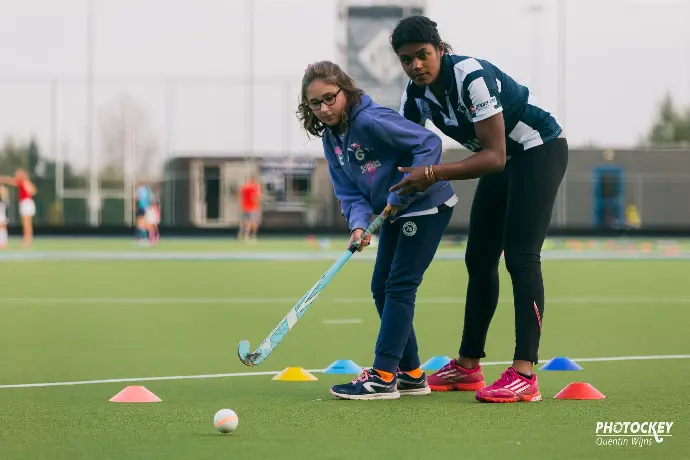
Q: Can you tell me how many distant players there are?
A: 5